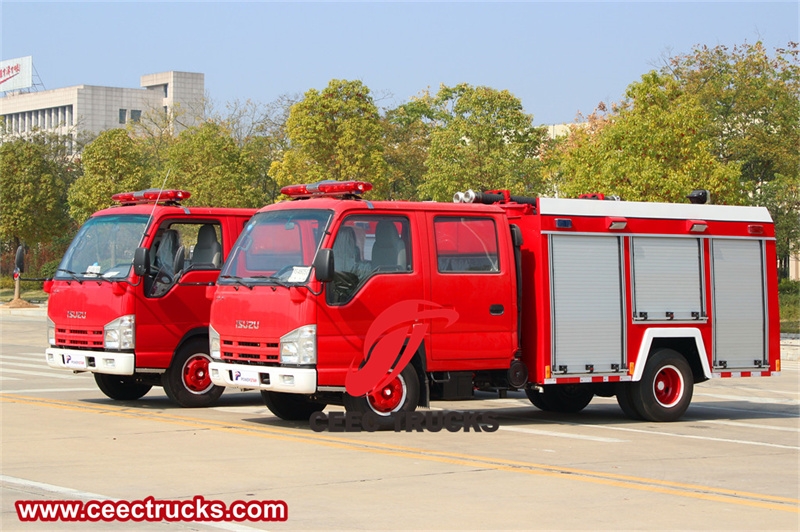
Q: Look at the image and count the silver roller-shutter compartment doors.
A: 3